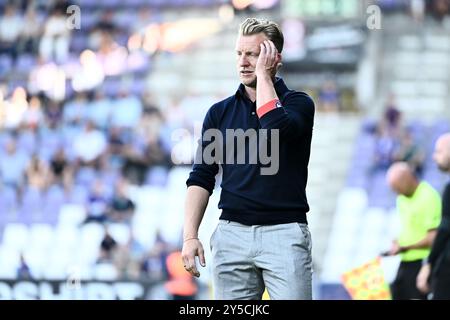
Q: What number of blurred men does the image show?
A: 2